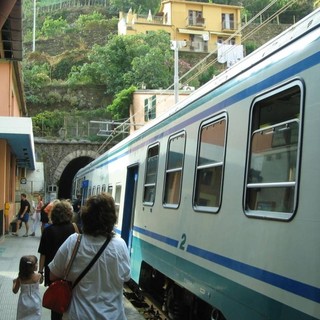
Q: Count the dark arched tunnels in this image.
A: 1